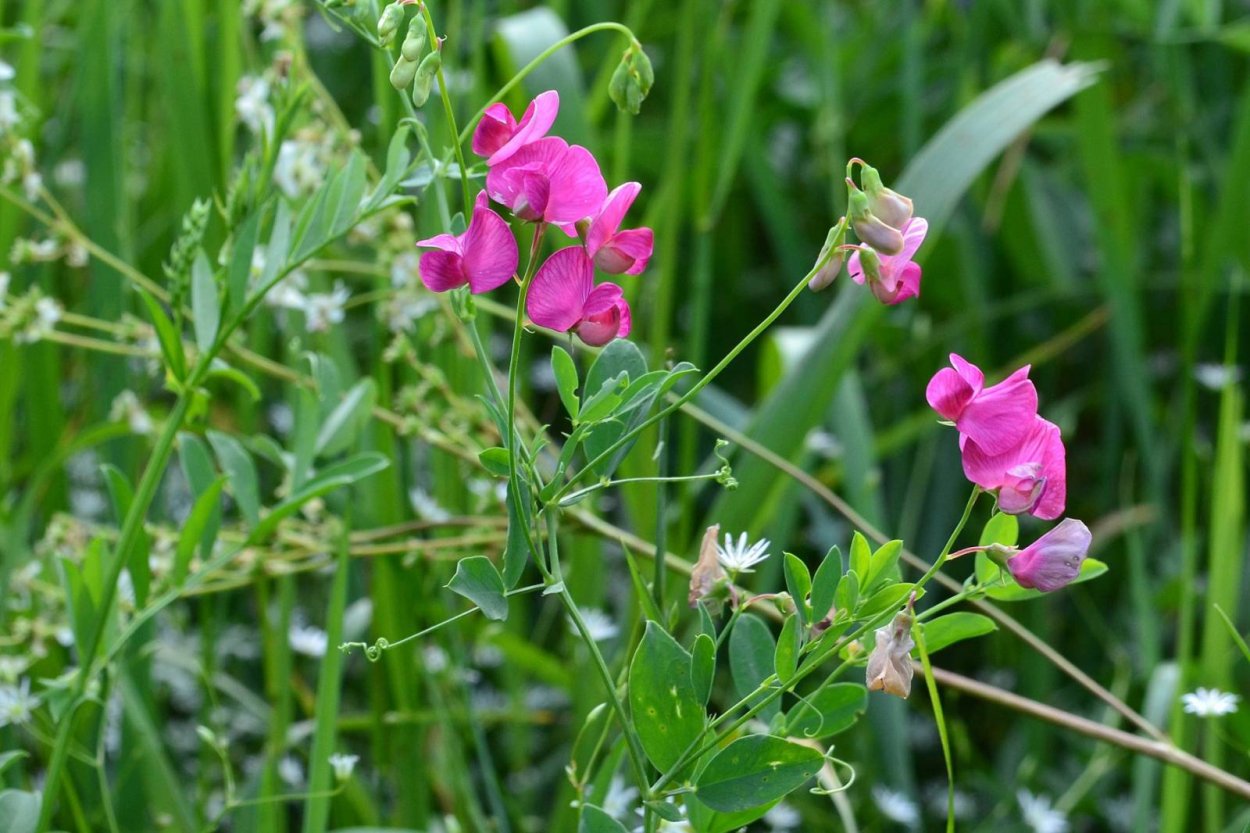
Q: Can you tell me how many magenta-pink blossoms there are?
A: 9